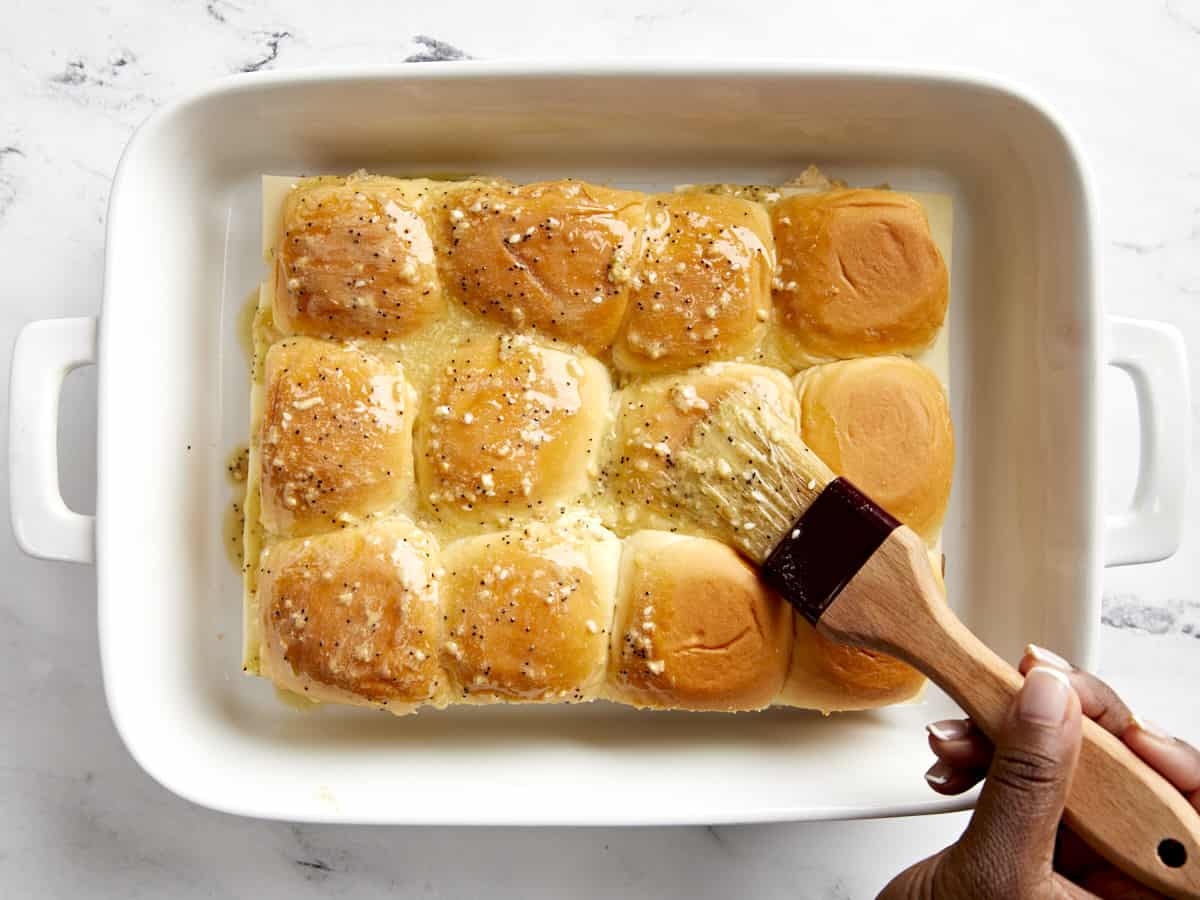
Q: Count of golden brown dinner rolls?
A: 12